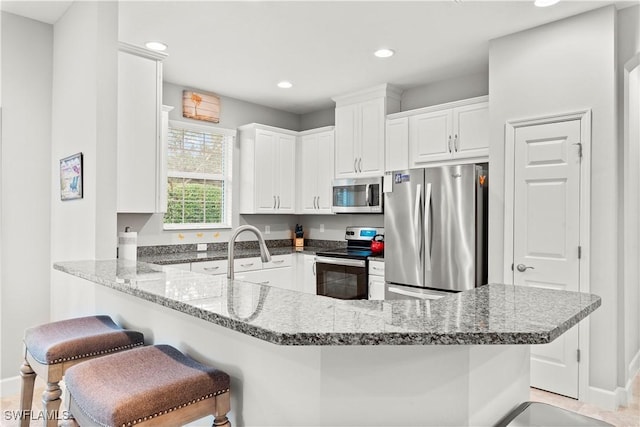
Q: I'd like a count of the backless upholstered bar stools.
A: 2